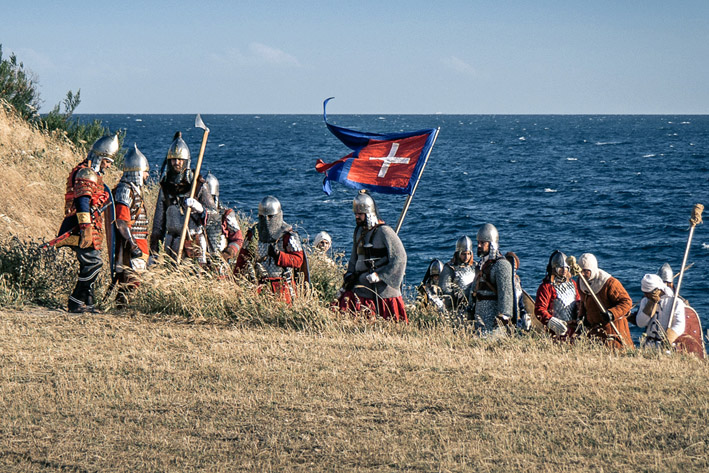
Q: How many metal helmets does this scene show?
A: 11